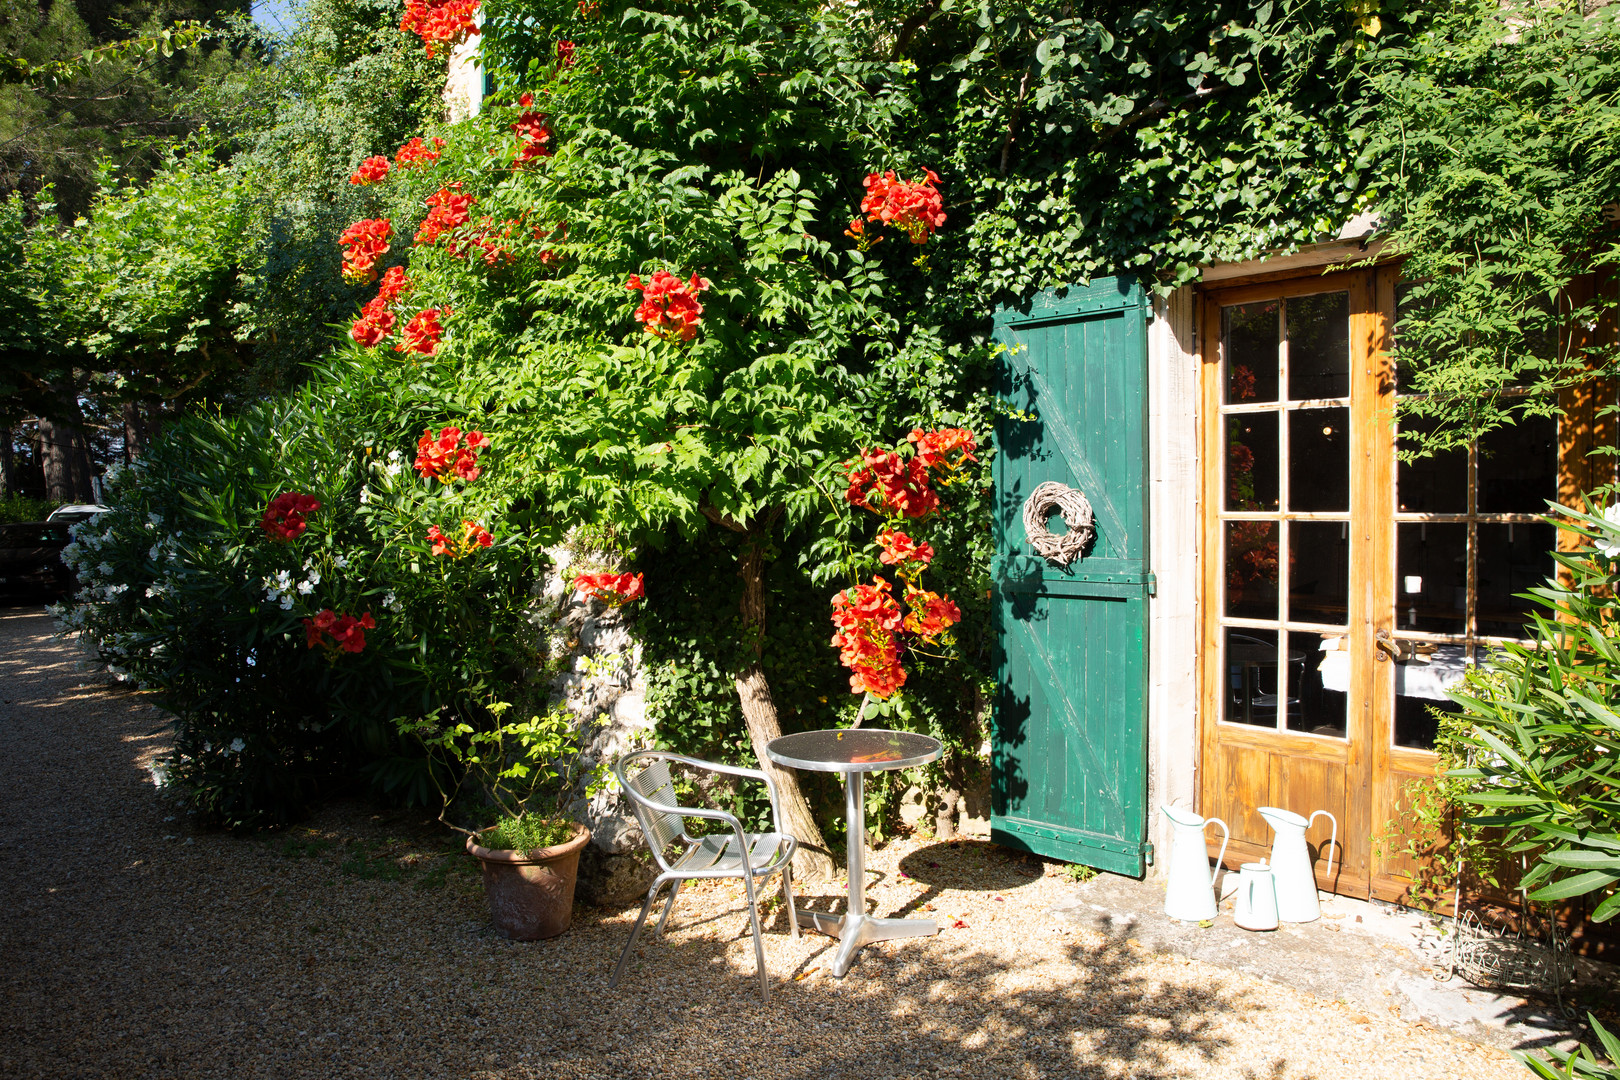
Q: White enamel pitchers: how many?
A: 3